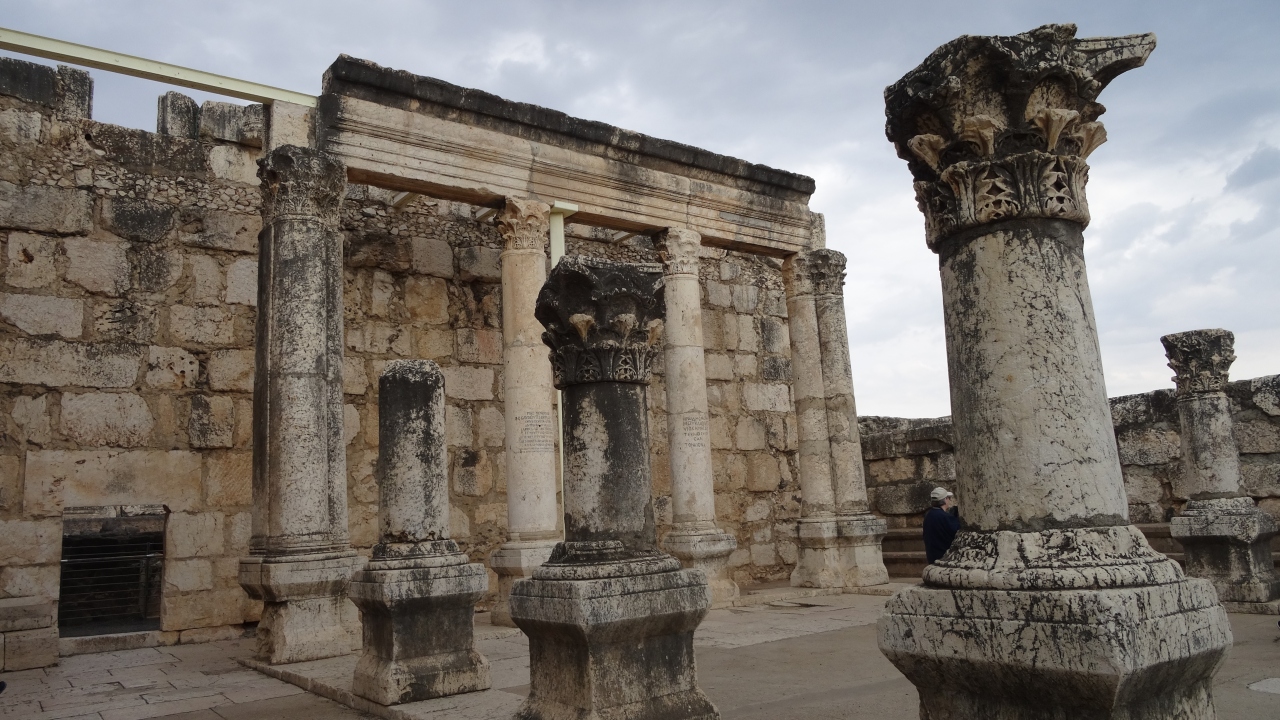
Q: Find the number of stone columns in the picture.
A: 9